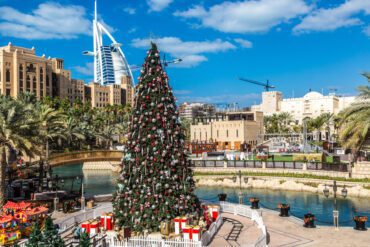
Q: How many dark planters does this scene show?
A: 5